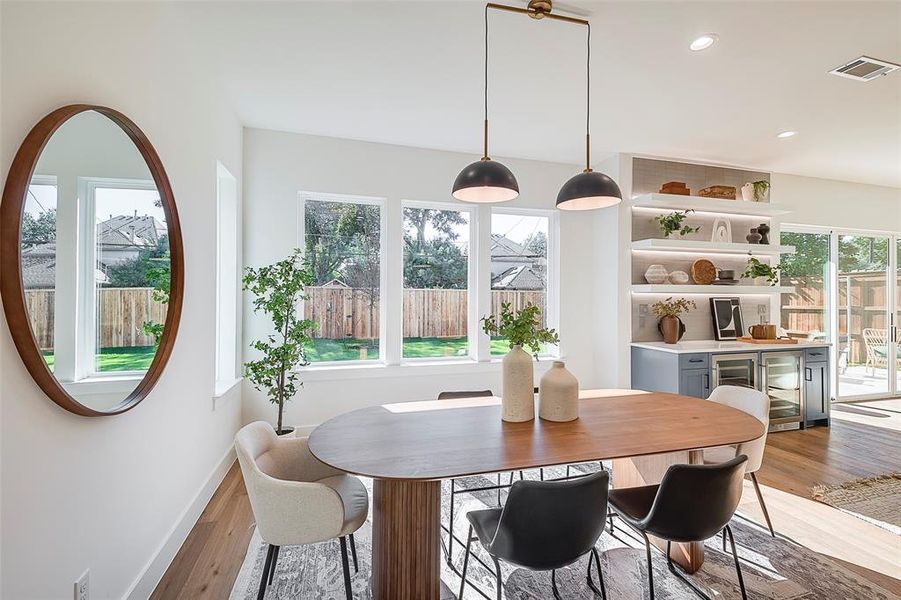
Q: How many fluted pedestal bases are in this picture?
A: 2